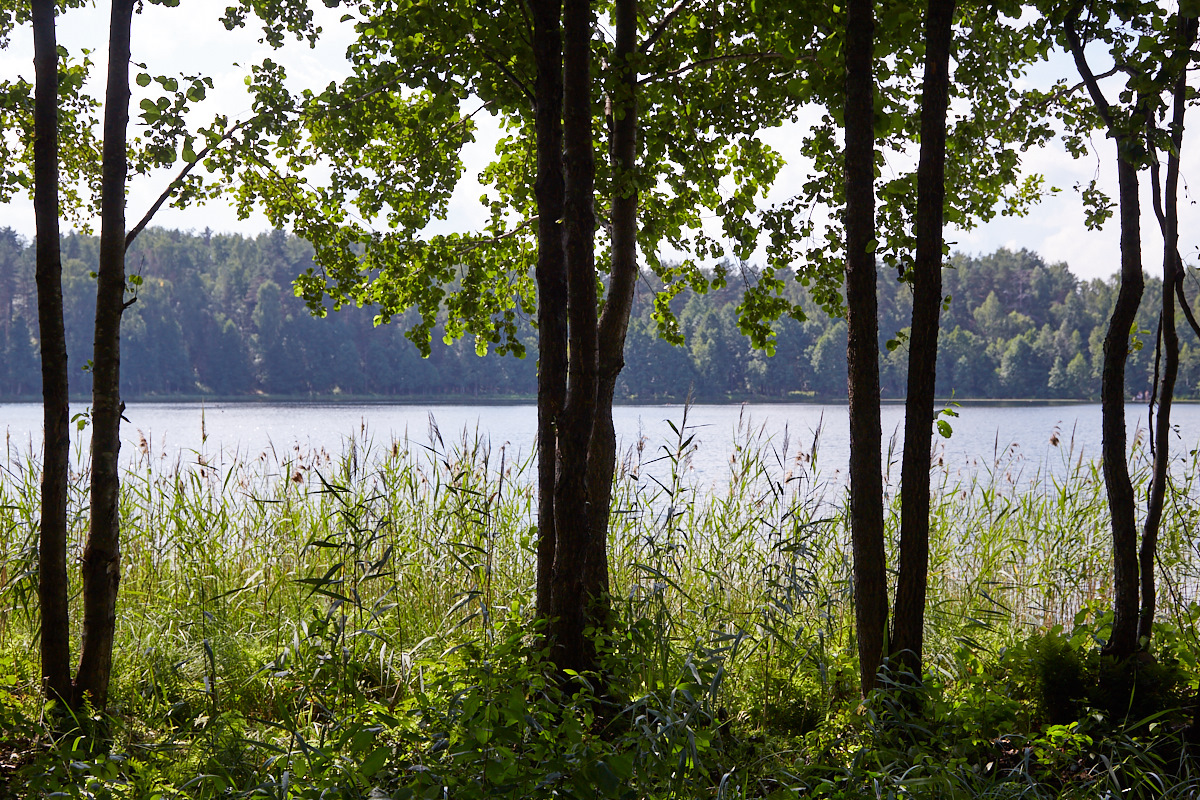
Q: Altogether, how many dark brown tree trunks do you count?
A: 9